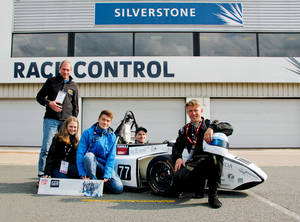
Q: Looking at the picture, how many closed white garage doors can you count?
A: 3